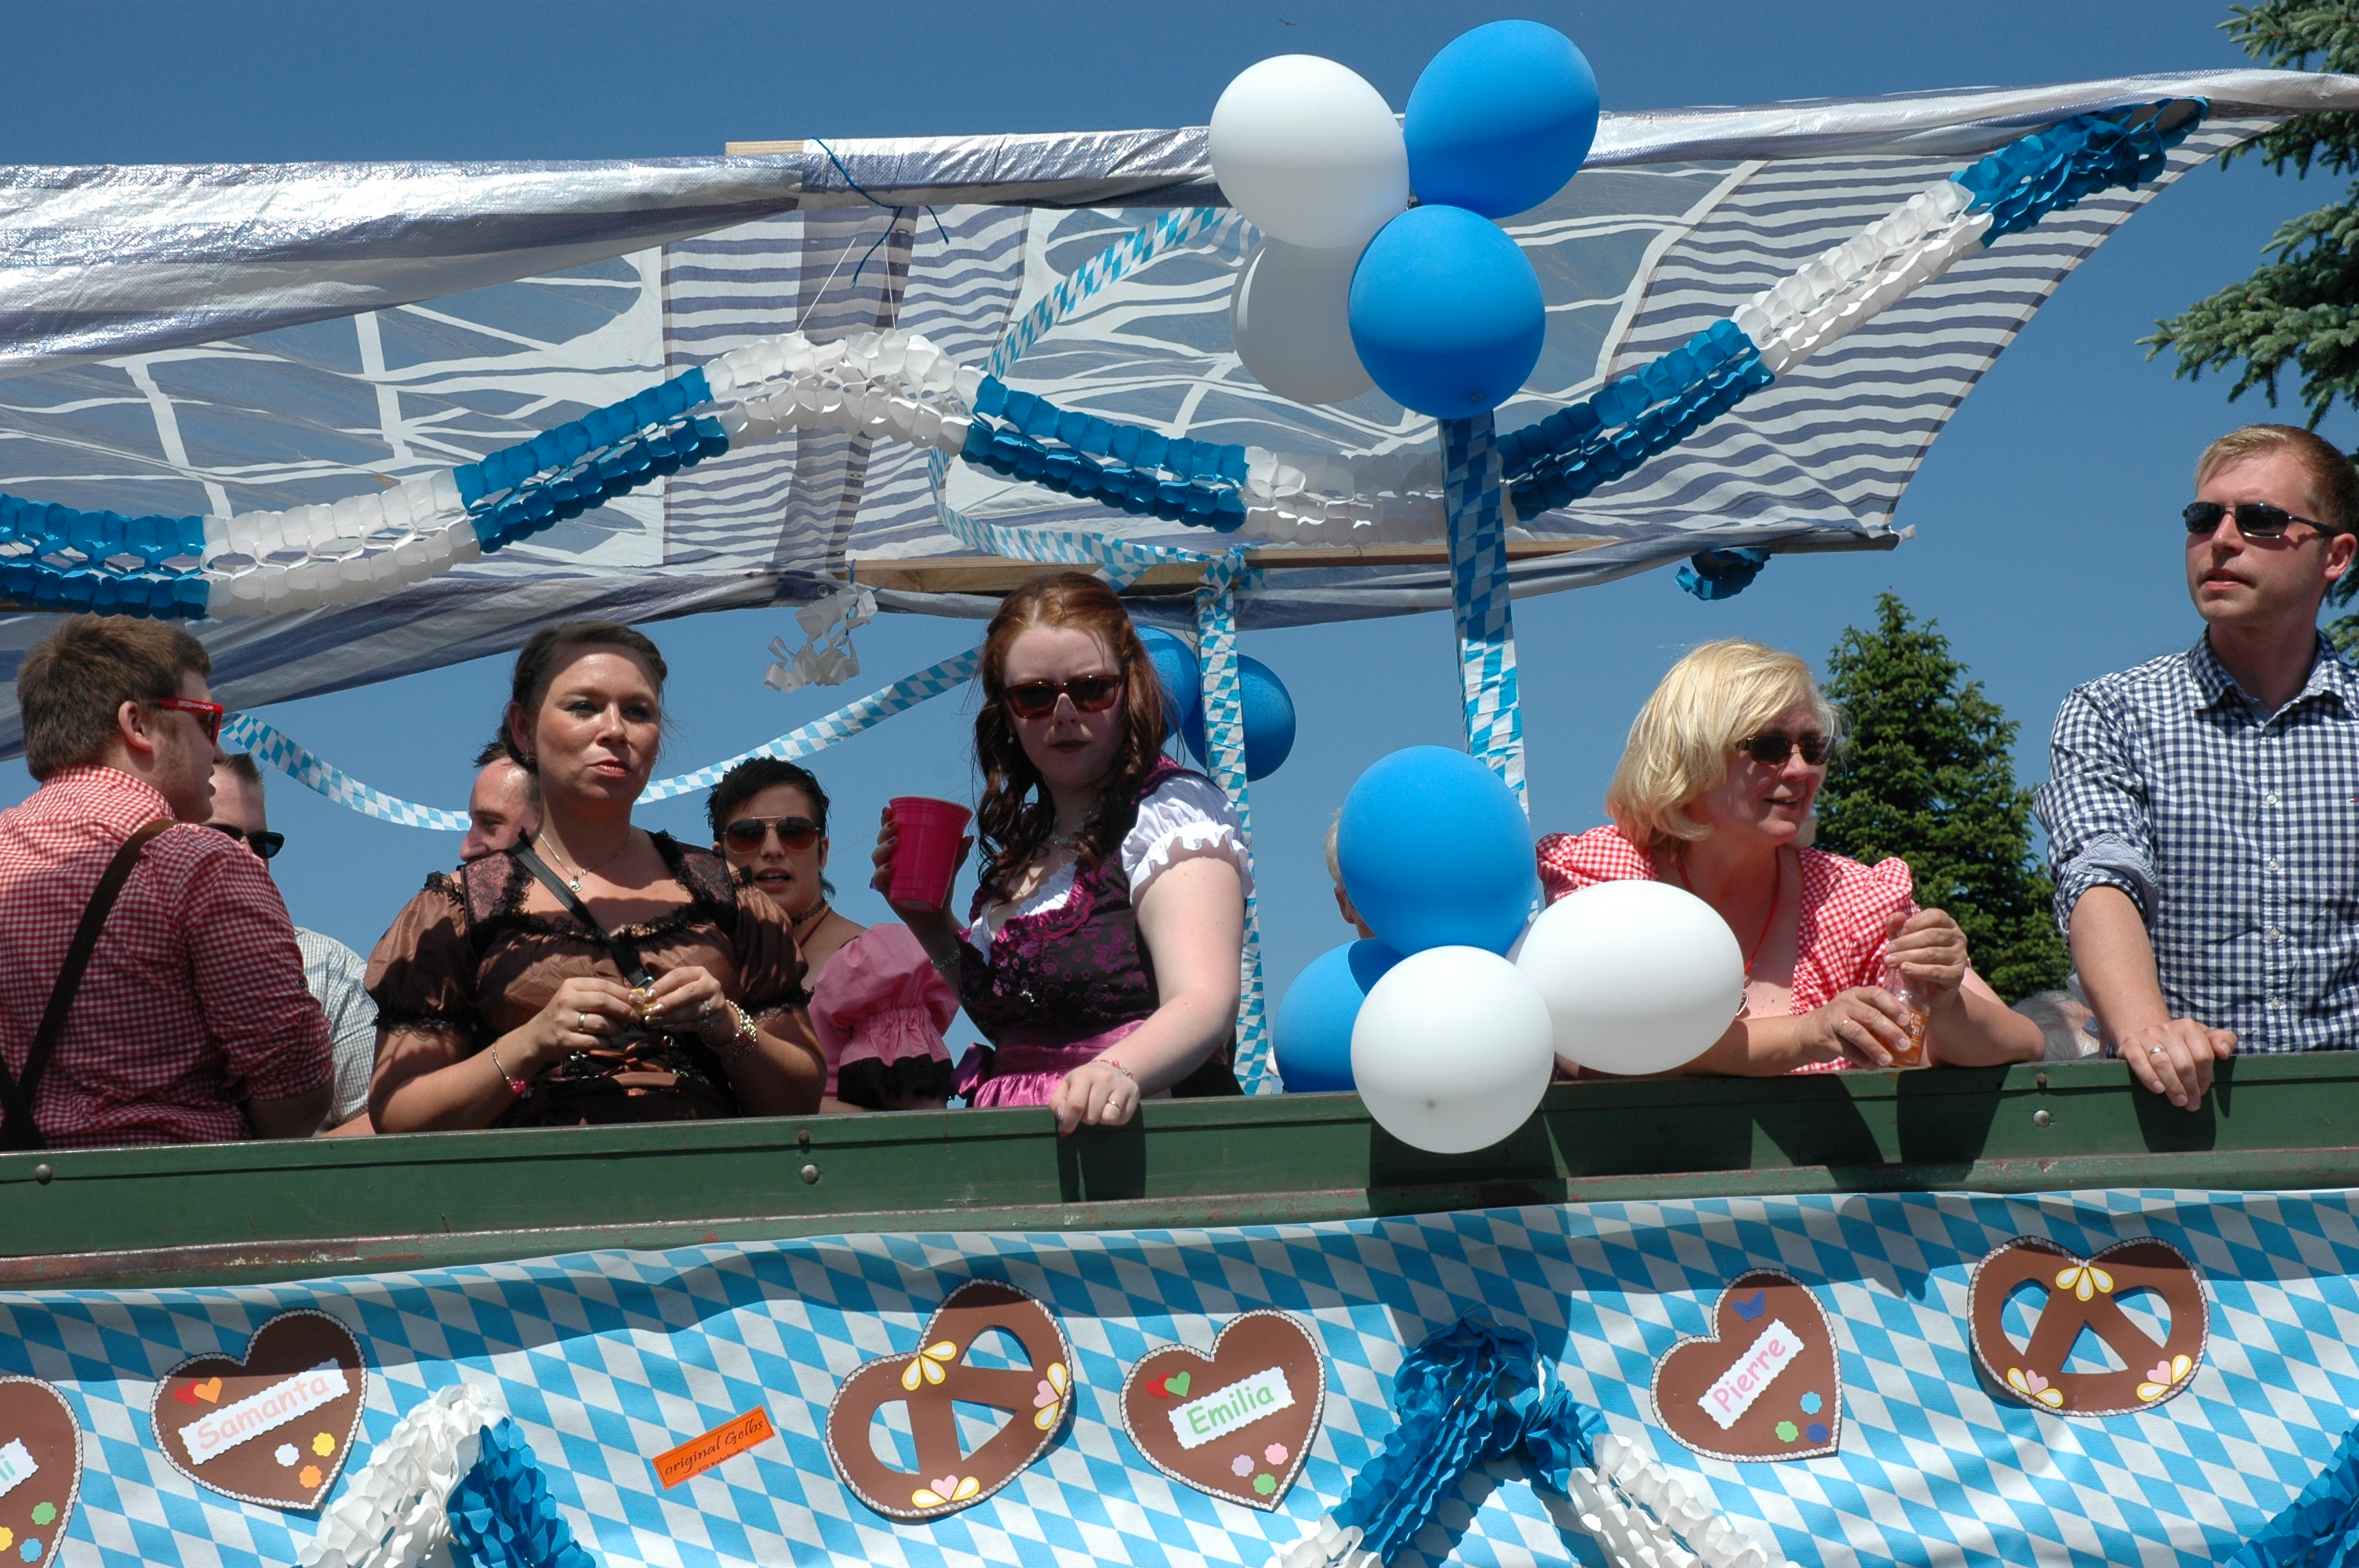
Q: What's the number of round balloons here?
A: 10